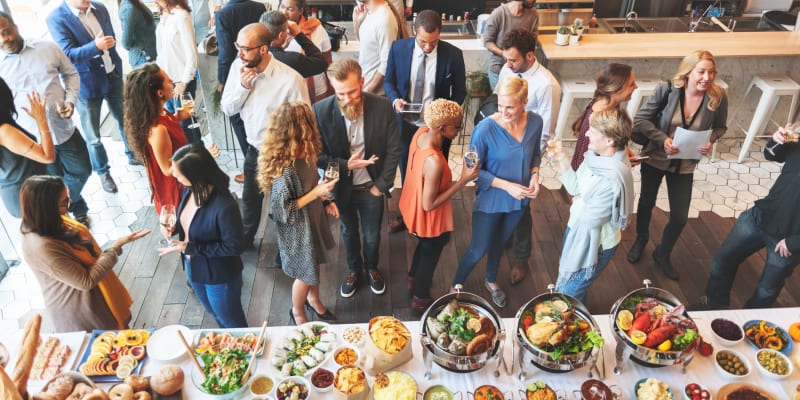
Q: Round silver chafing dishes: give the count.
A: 3